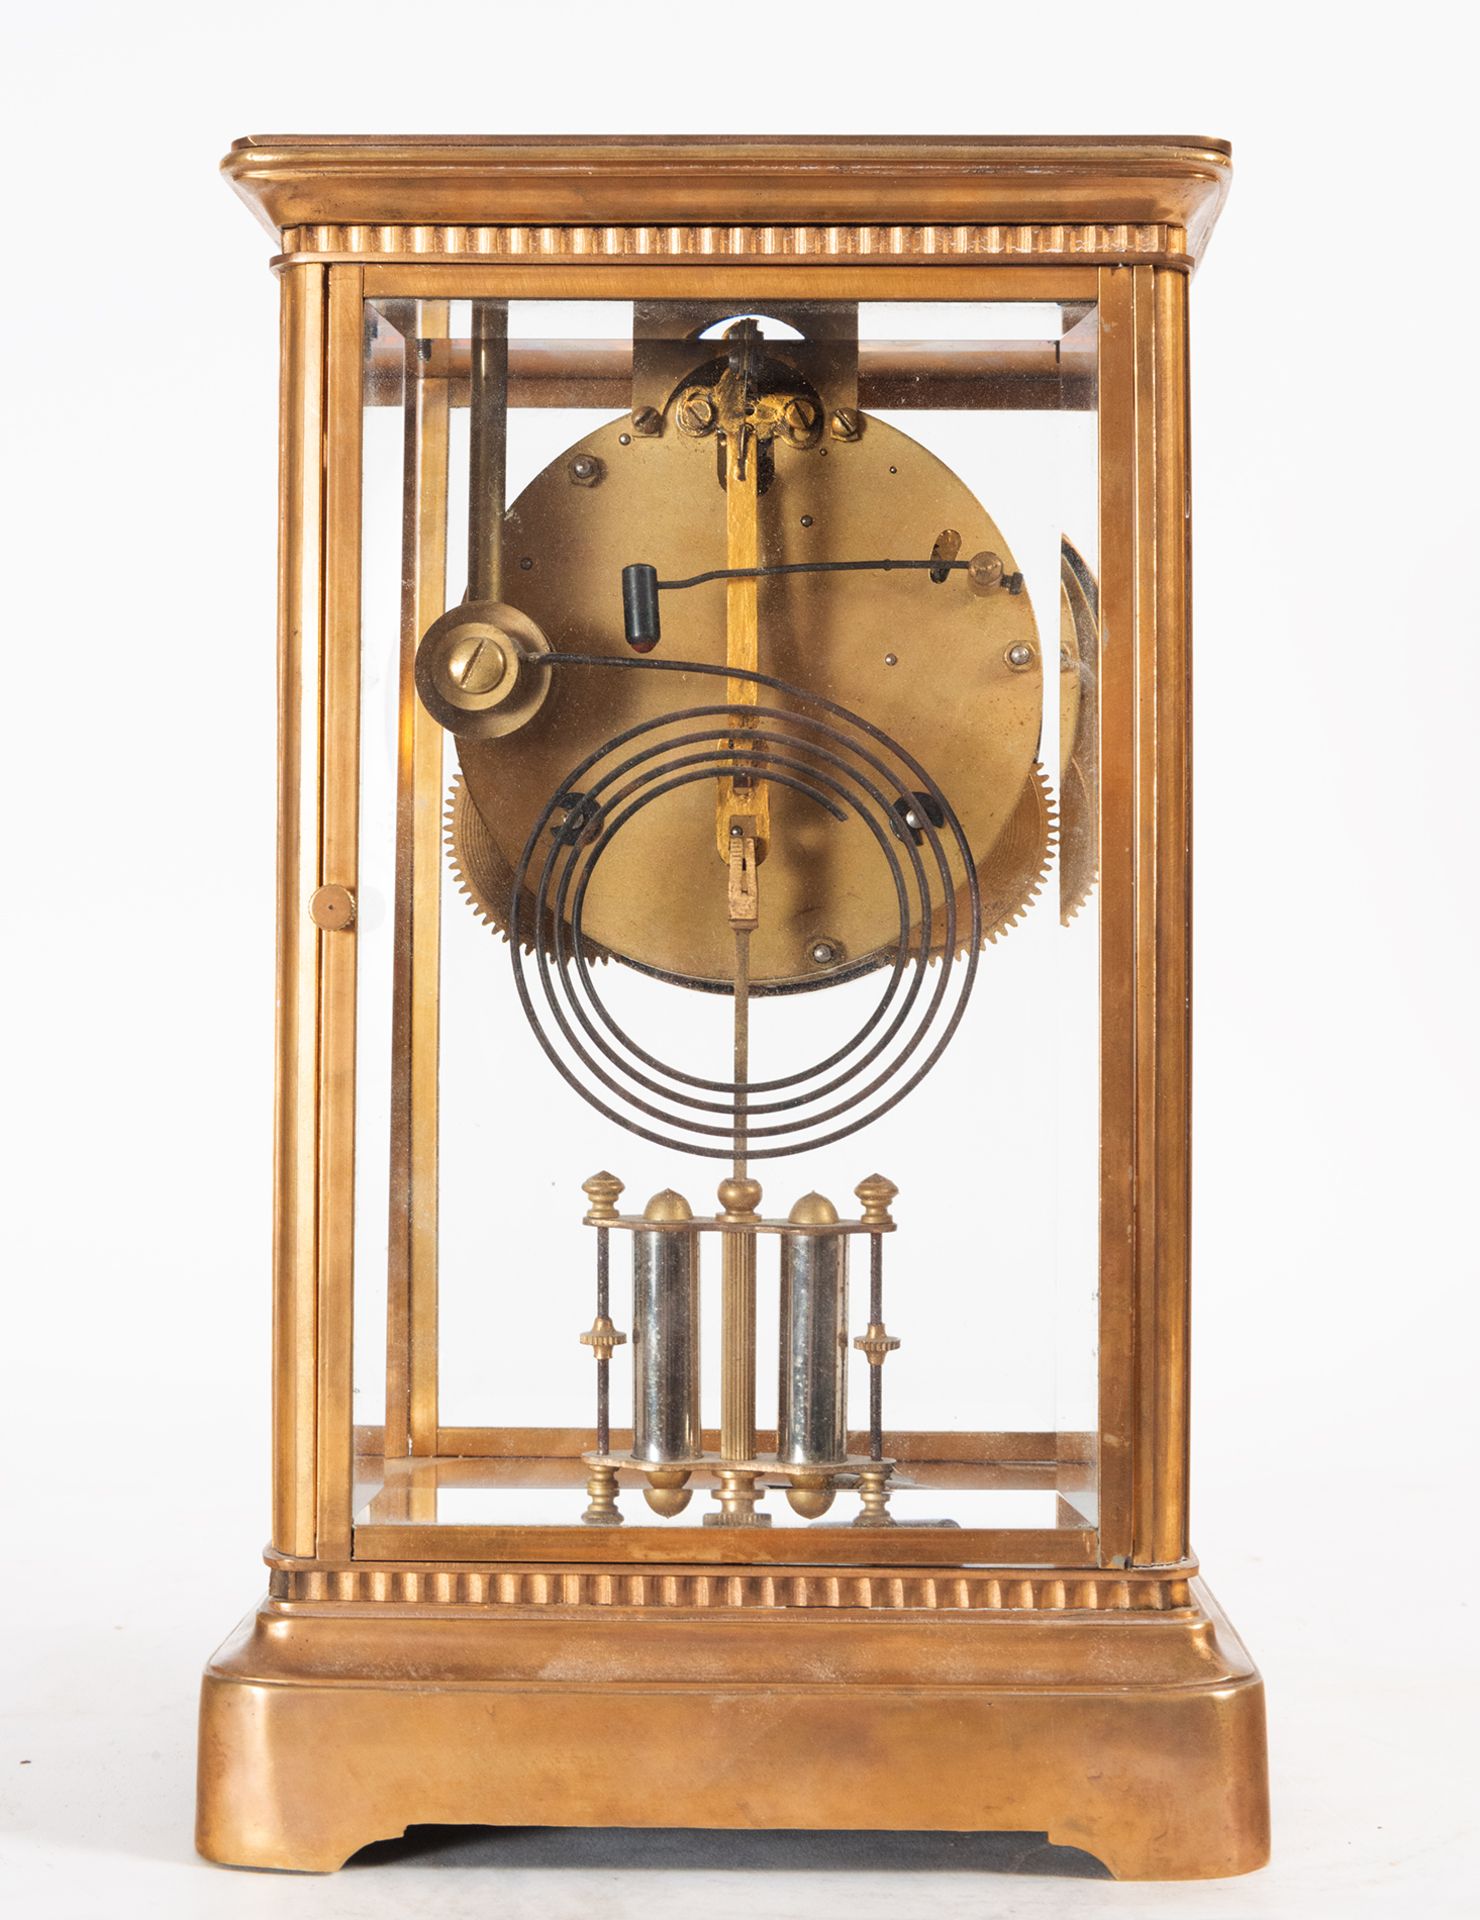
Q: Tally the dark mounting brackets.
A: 2